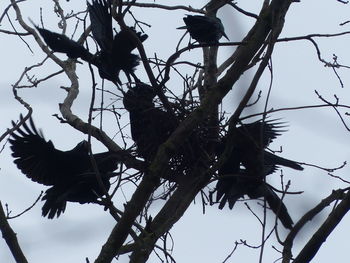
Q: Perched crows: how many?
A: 1